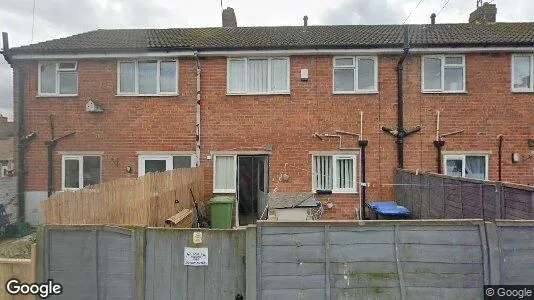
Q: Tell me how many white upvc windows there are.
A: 11